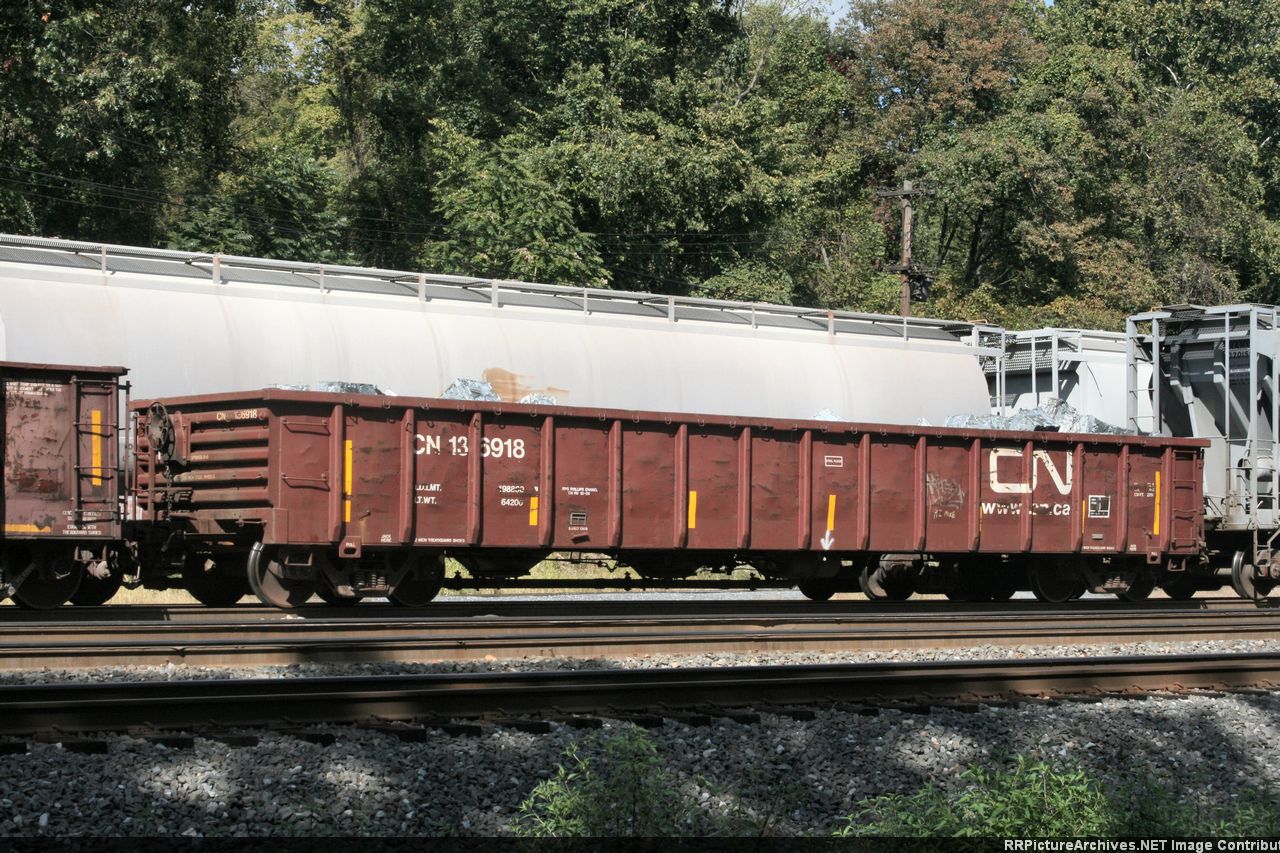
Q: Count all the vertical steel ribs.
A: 15